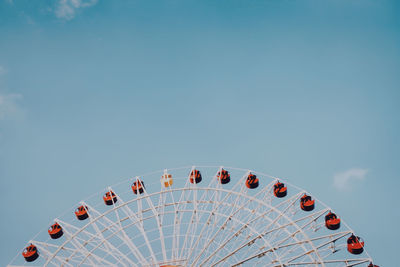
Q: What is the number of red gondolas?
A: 13